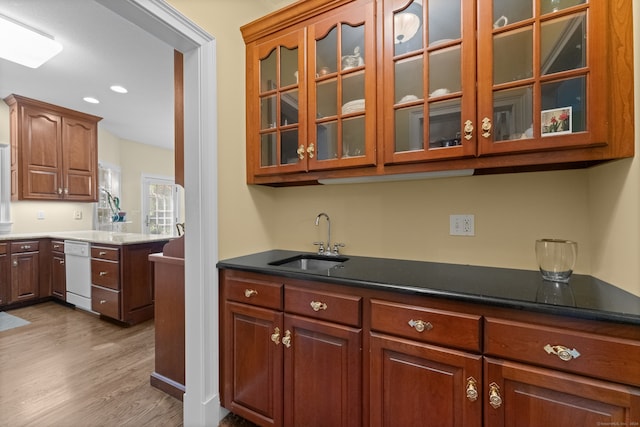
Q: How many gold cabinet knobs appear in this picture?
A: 12